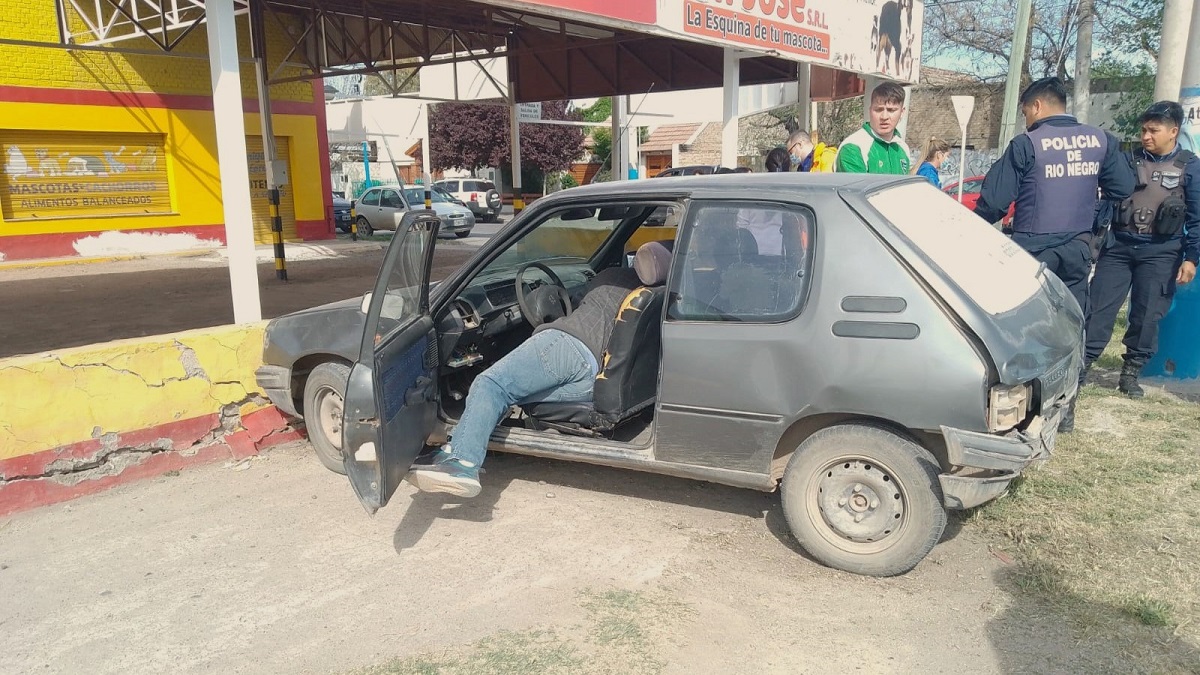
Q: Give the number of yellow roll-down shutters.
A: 2